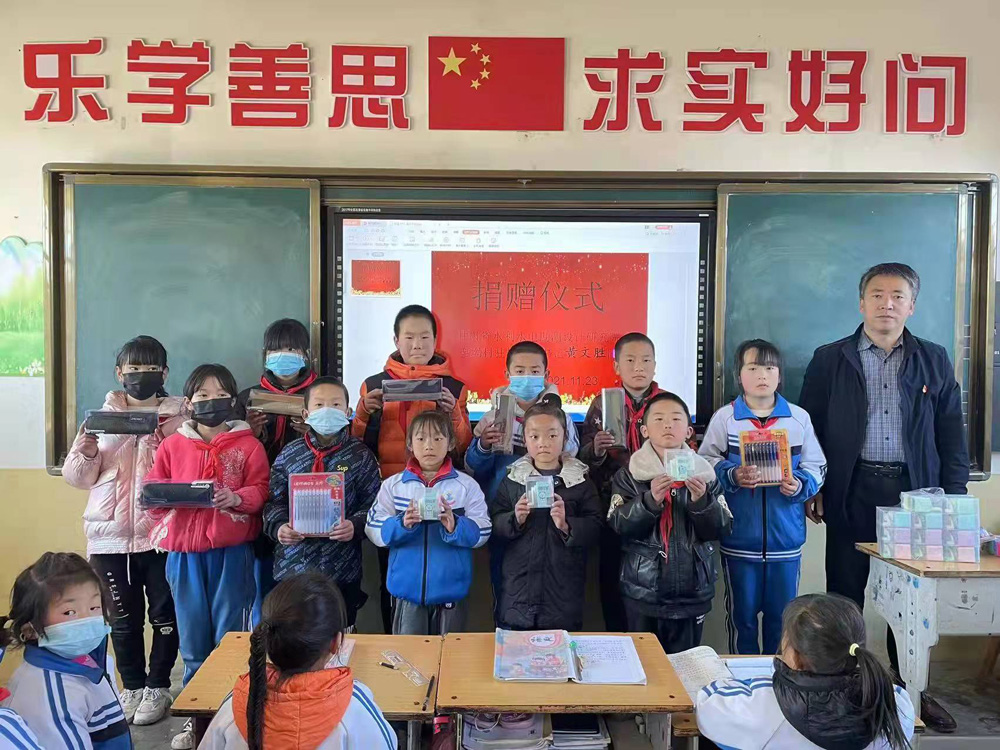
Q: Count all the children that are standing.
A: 11